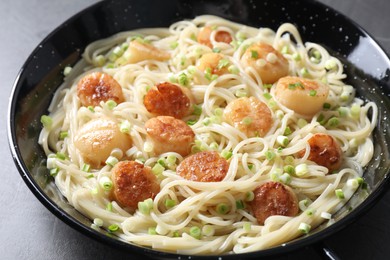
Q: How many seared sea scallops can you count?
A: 14